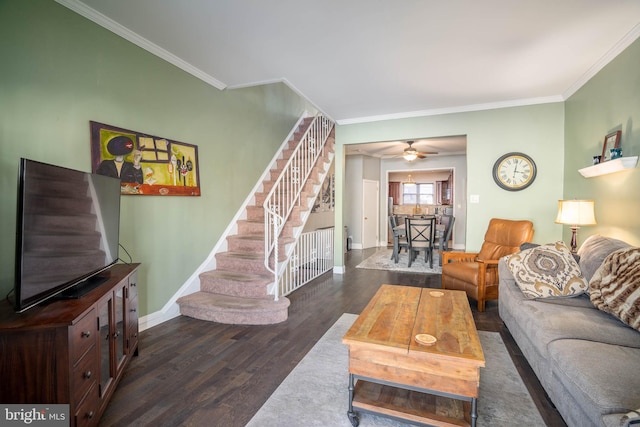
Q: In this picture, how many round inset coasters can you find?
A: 2